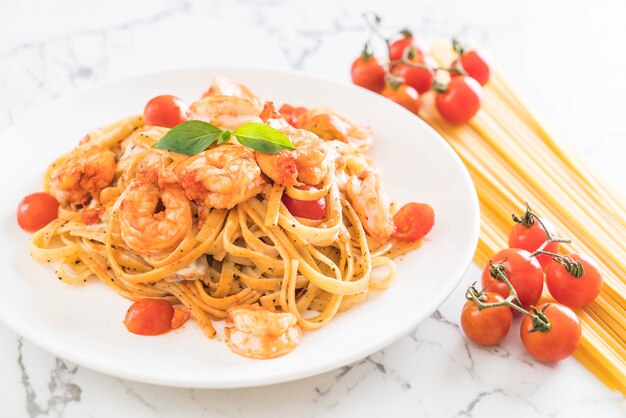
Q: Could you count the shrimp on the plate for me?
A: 8